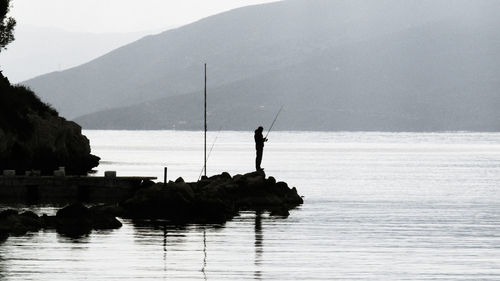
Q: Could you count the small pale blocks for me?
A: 4